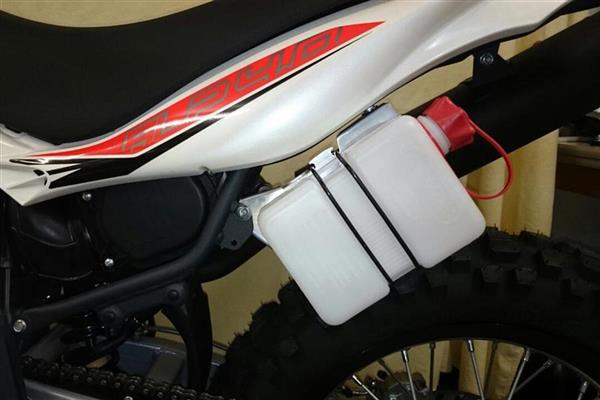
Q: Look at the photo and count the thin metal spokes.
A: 9